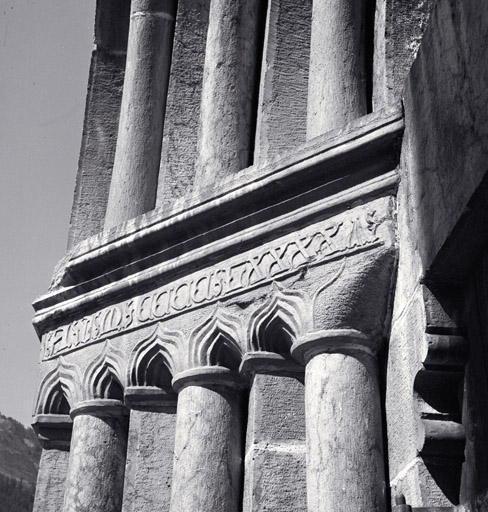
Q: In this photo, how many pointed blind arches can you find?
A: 5